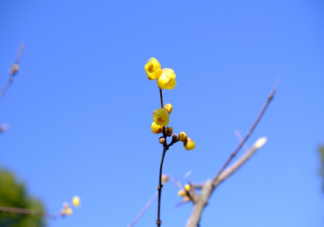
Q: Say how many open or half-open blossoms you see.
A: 3